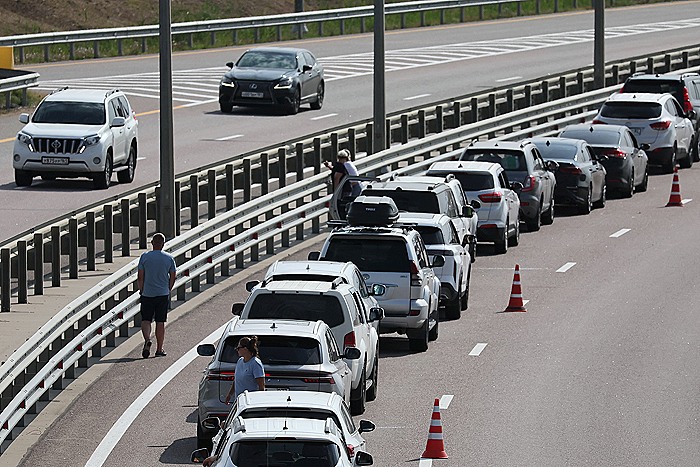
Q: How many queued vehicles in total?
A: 15